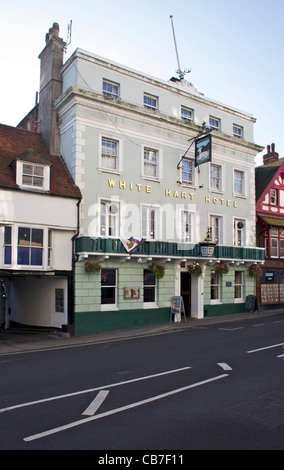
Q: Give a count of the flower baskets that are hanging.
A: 5